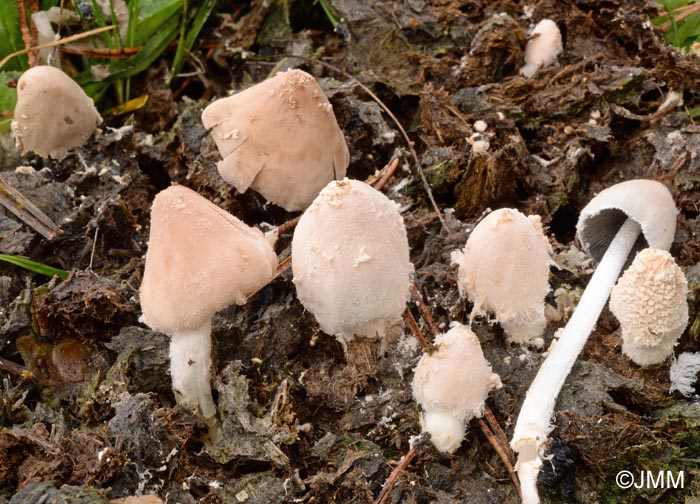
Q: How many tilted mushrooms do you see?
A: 1